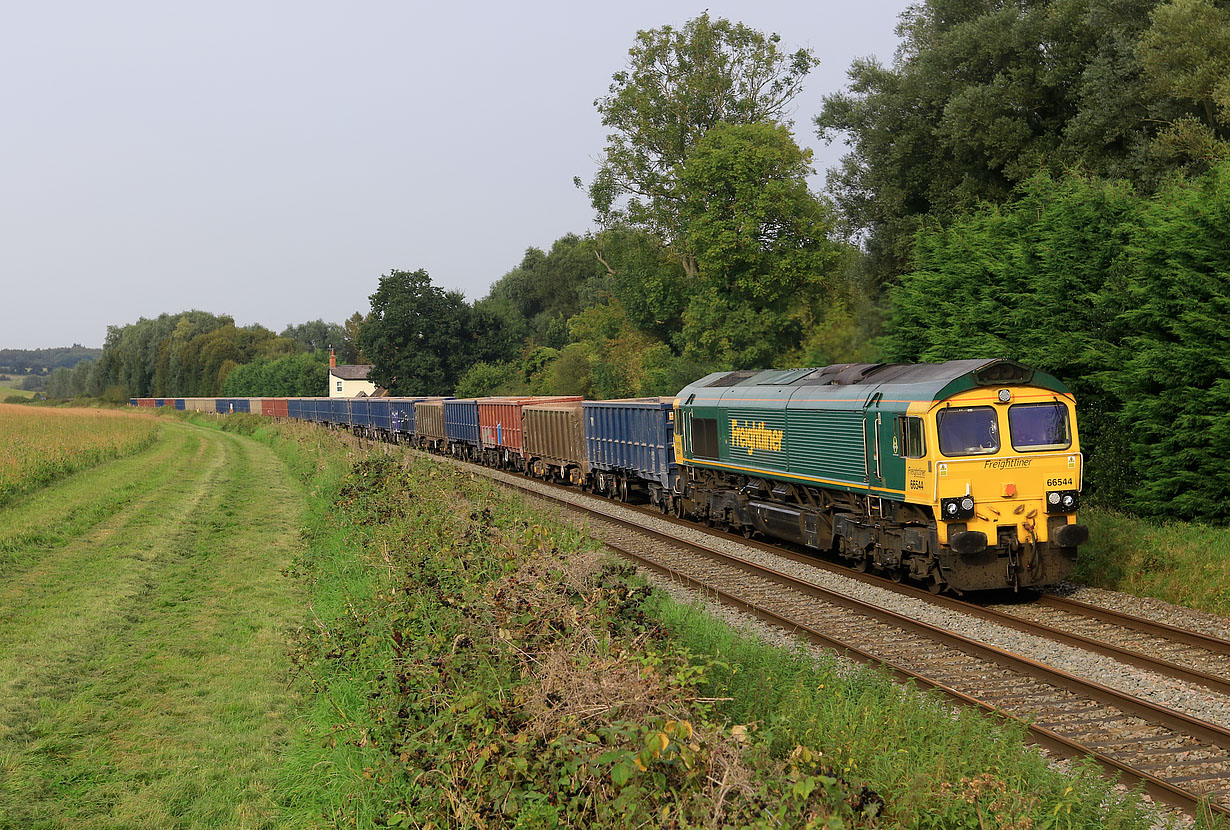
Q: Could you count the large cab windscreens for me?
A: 2